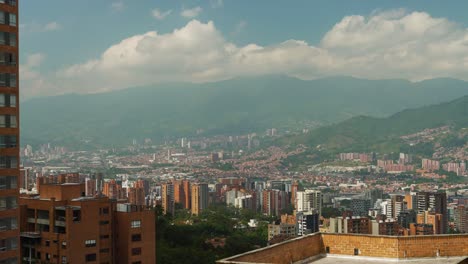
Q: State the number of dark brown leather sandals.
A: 0